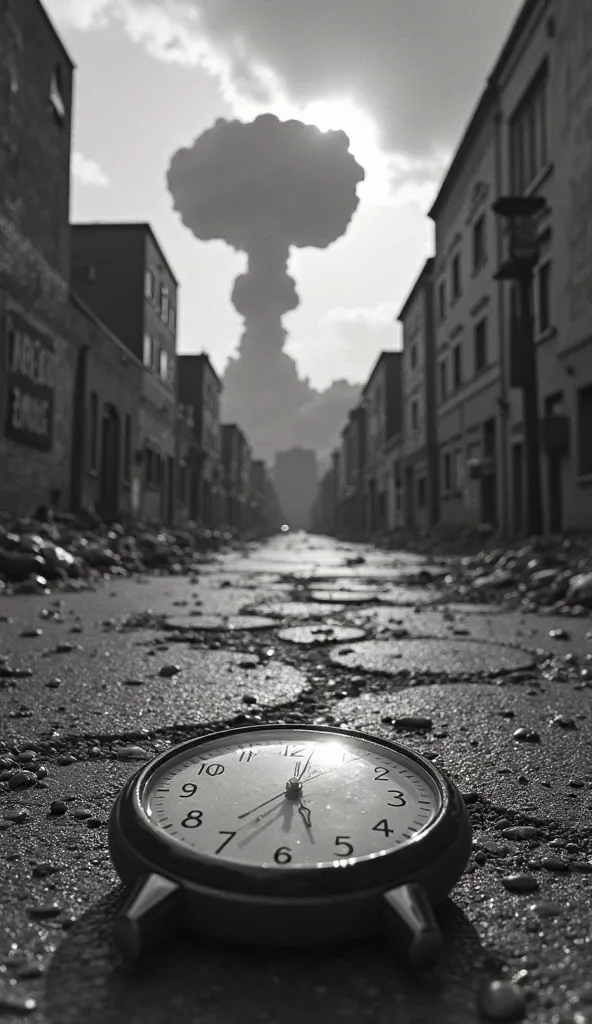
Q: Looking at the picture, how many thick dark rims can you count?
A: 1